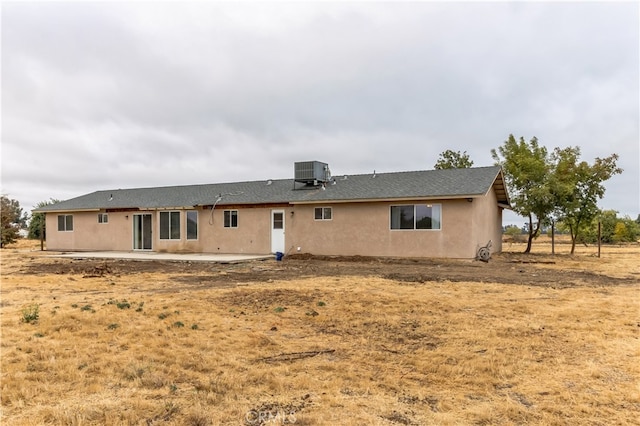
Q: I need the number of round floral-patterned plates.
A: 0